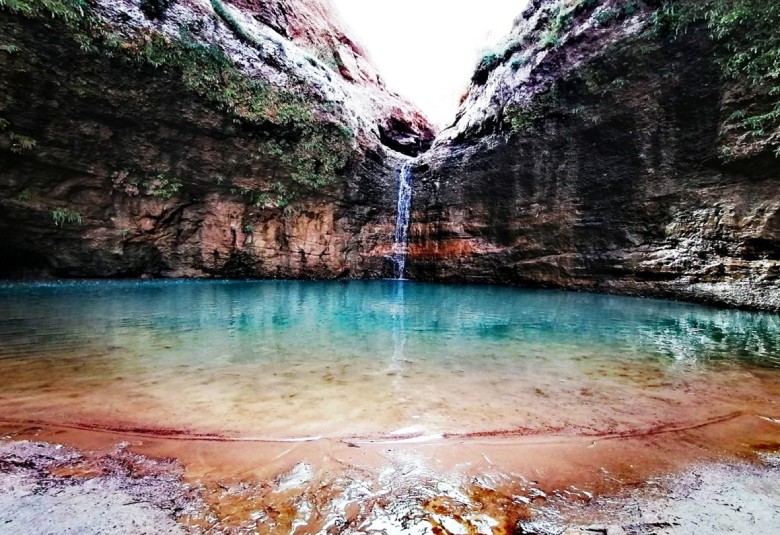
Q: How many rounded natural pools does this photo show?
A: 1